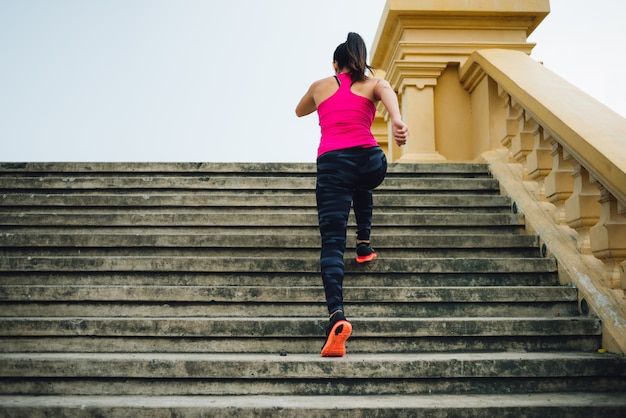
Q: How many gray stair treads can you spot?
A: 10